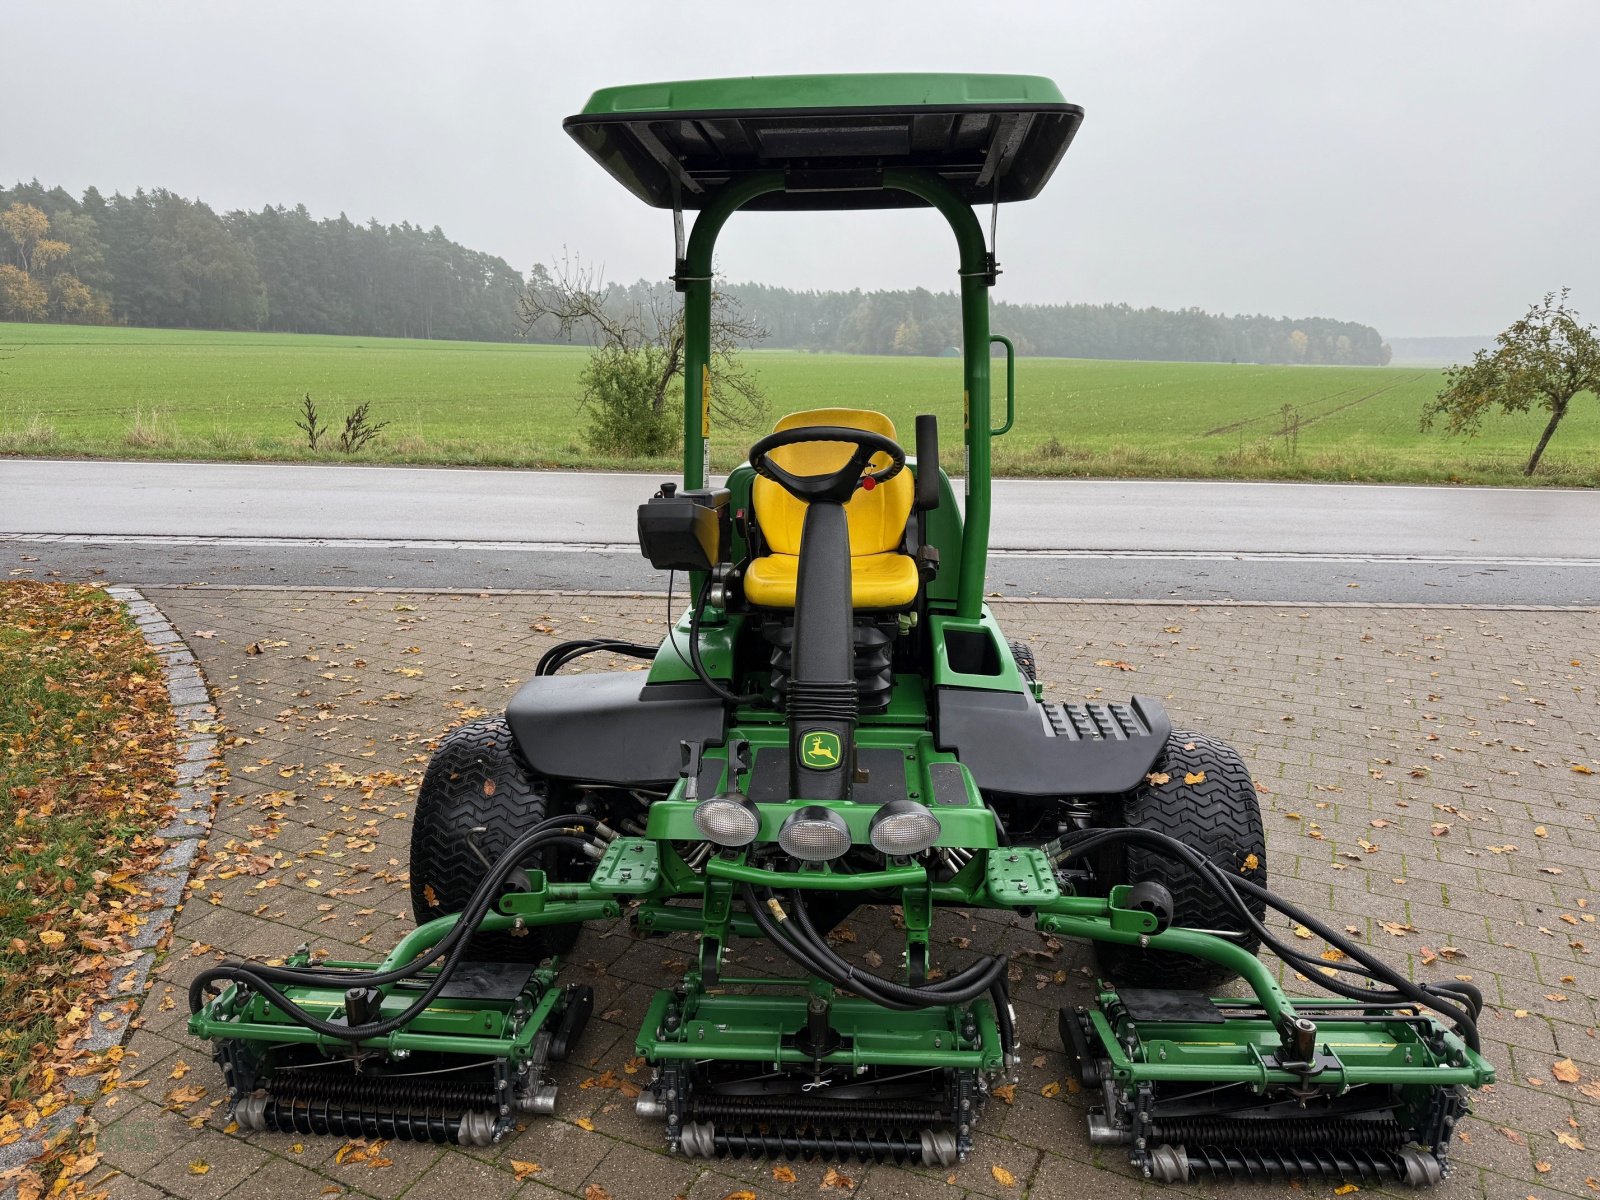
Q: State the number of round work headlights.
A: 3